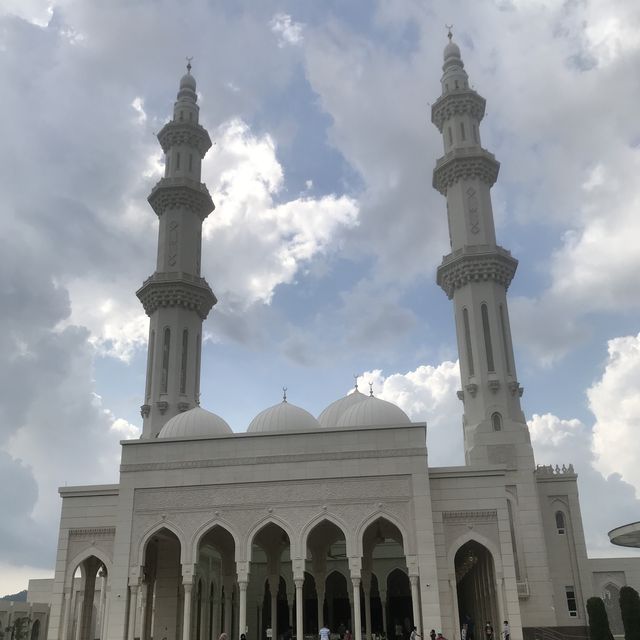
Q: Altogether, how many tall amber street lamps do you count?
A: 0